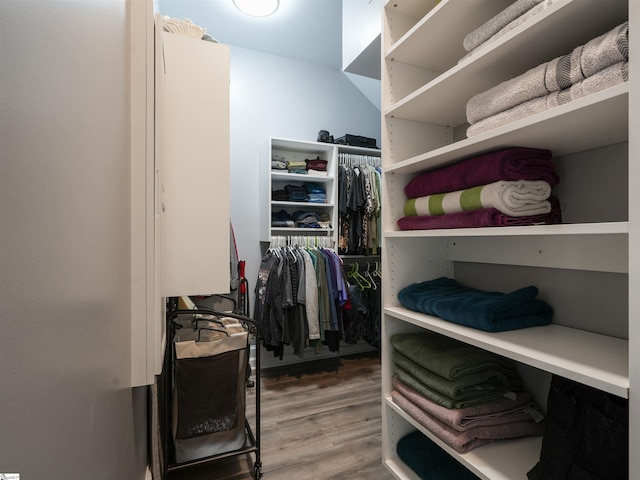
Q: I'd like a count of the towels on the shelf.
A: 14